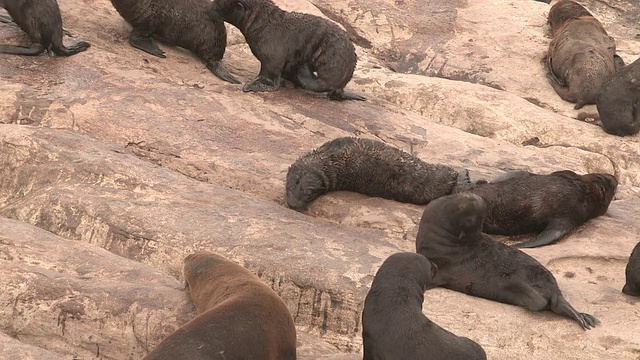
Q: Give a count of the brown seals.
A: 2